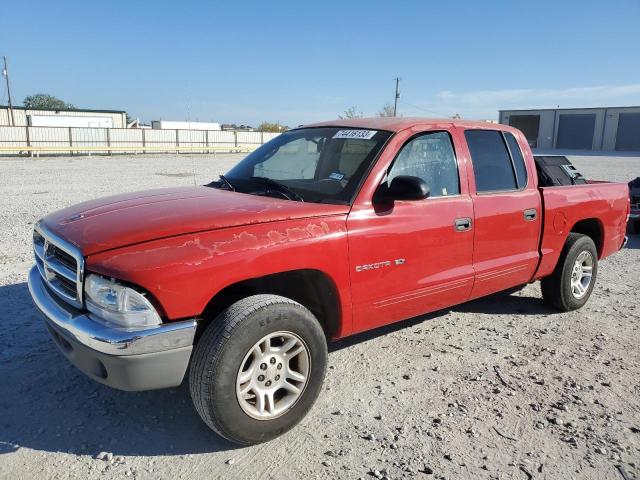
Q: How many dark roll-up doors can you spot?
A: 3